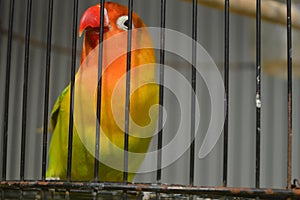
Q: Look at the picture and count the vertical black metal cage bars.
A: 11